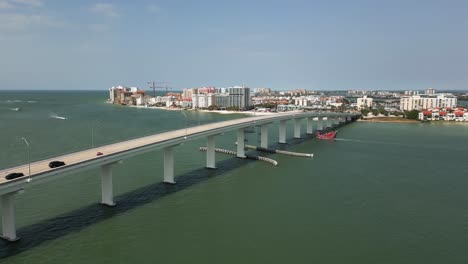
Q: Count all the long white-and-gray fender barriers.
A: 2